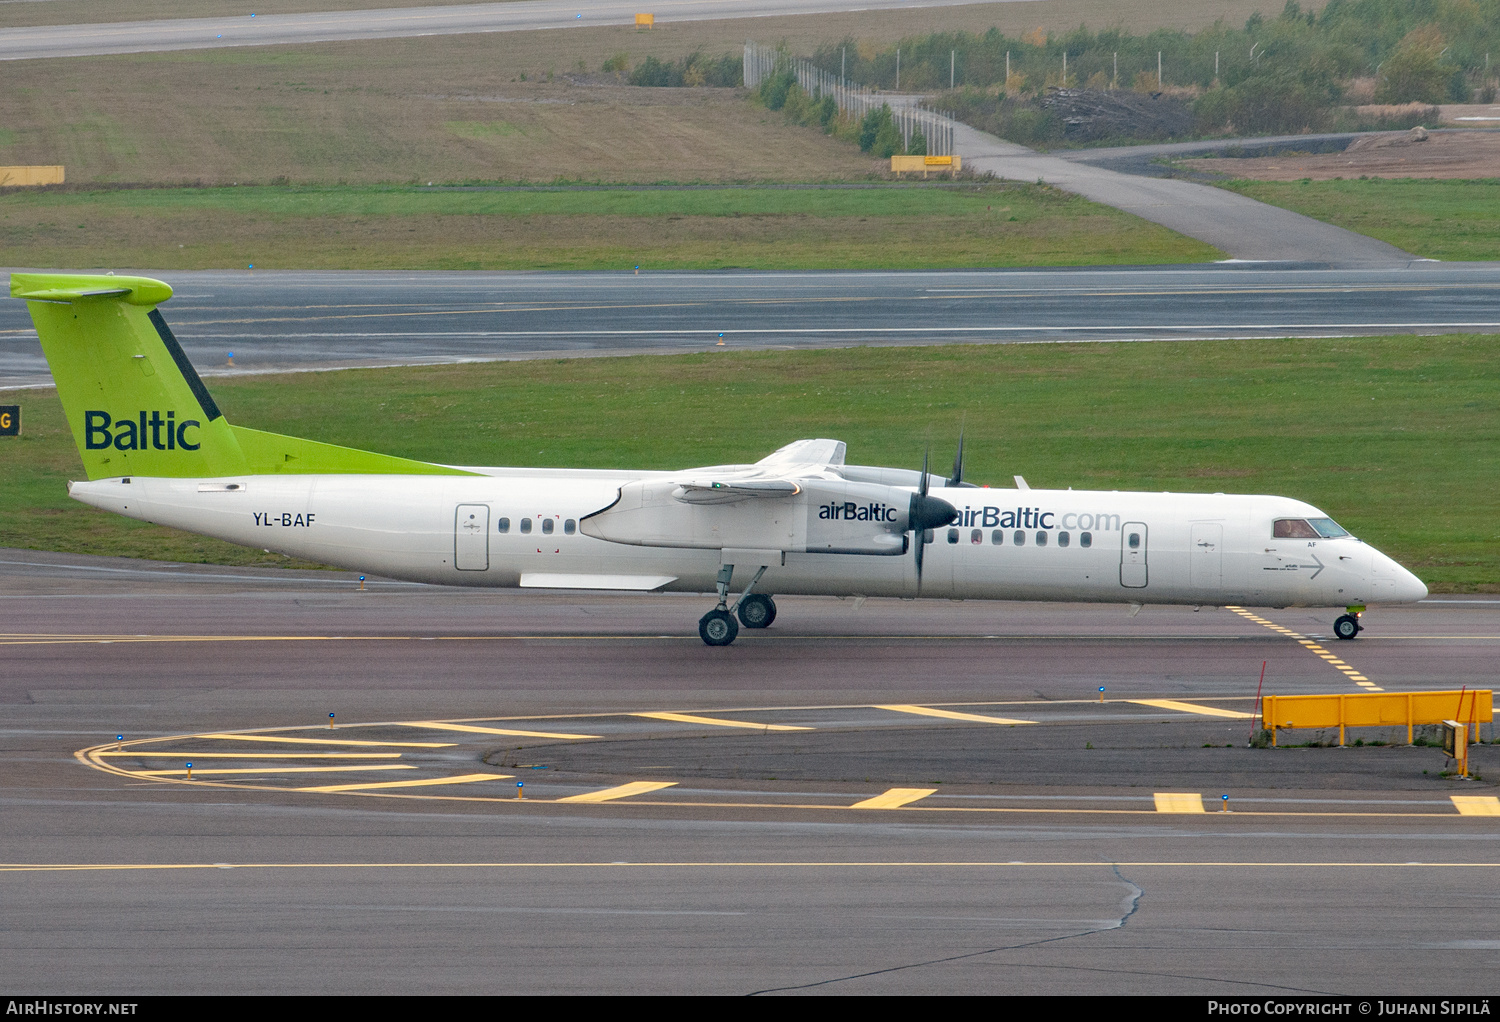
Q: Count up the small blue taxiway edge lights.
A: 14